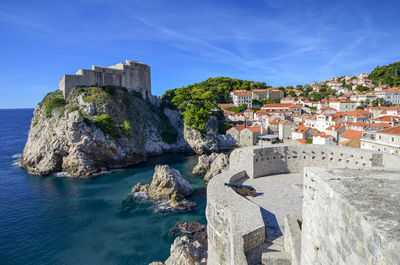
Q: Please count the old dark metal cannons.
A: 1